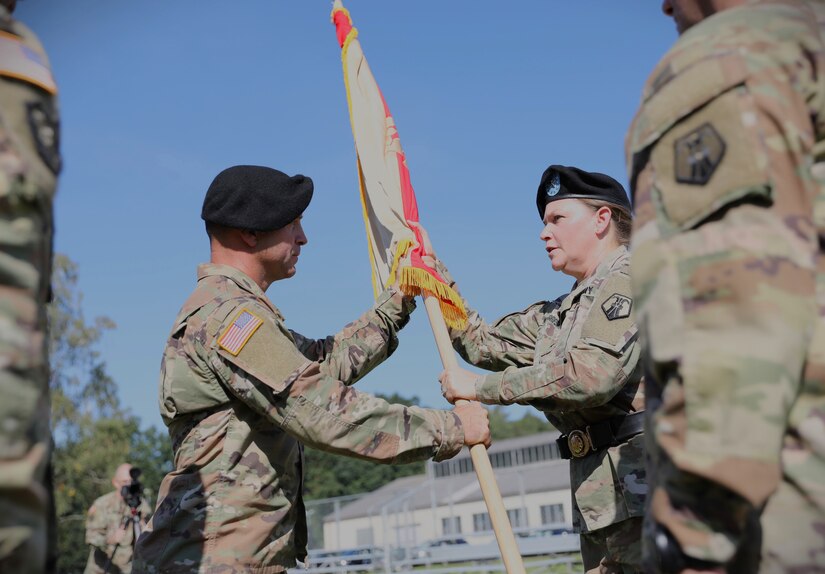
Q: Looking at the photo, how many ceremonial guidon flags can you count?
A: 1